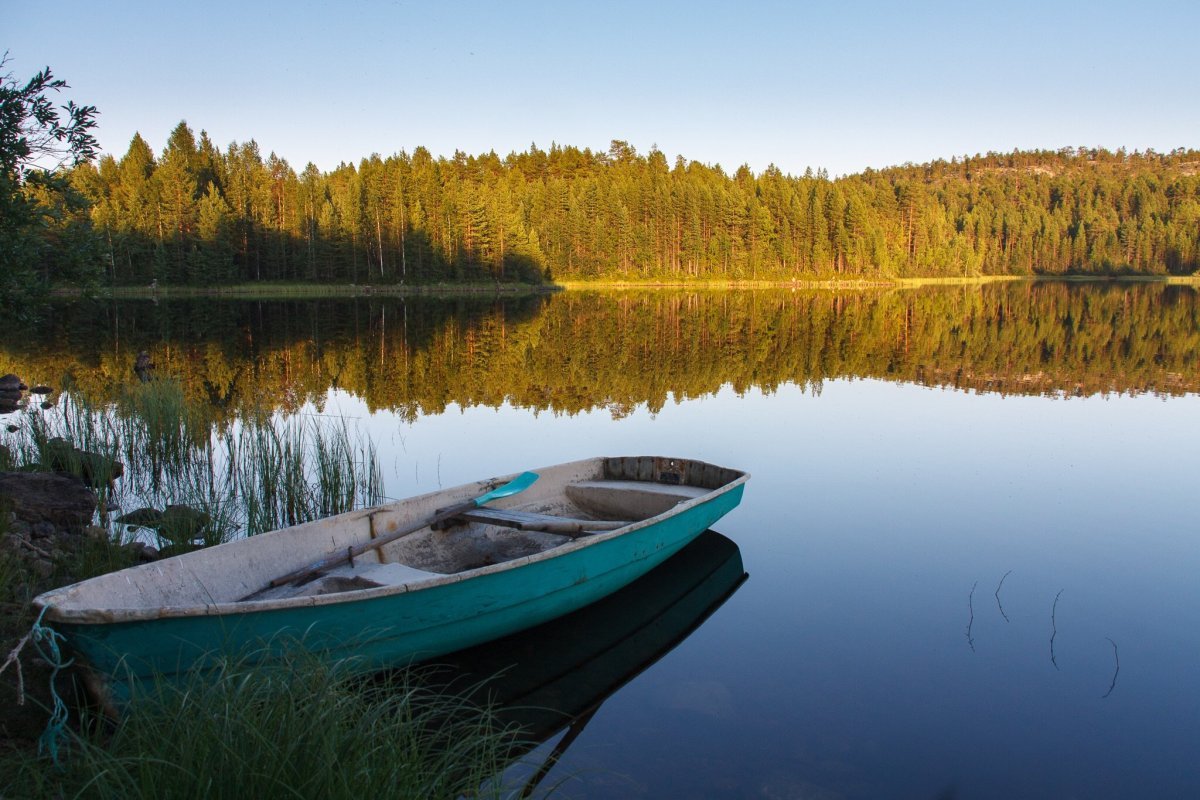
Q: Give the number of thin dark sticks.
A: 4